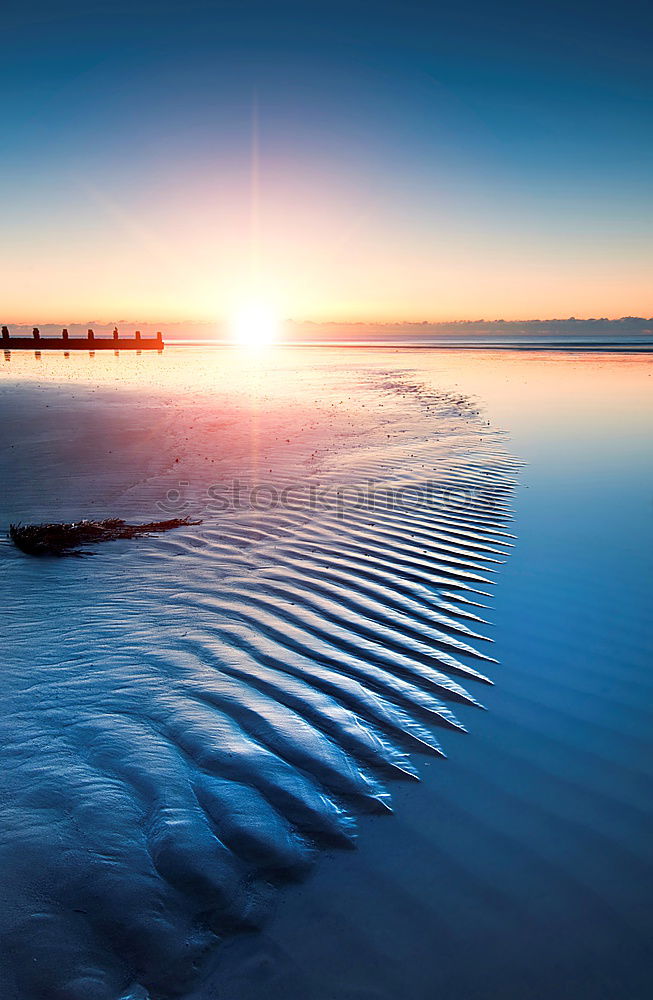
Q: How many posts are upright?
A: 7